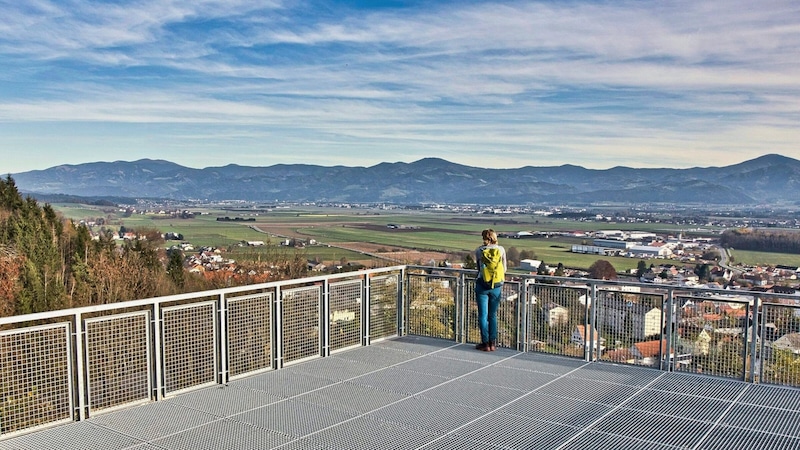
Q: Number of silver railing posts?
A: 12